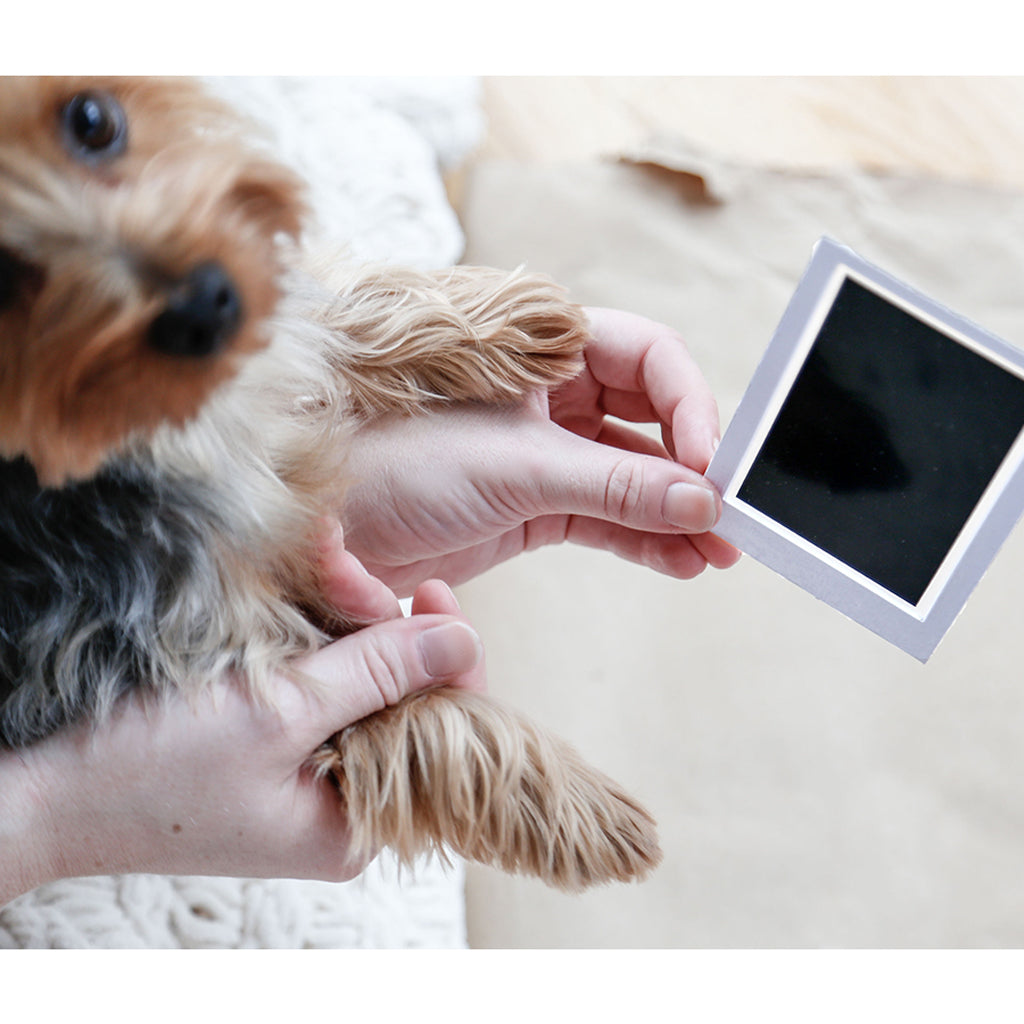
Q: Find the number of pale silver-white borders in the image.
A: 1